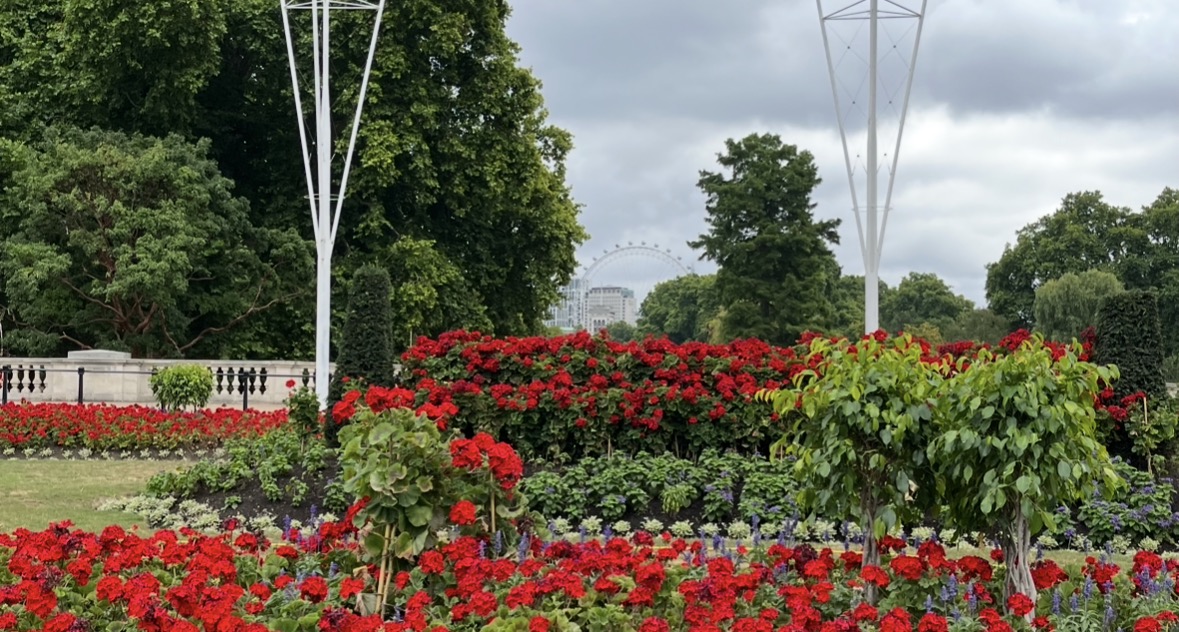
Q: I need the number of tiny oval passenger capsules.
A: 10